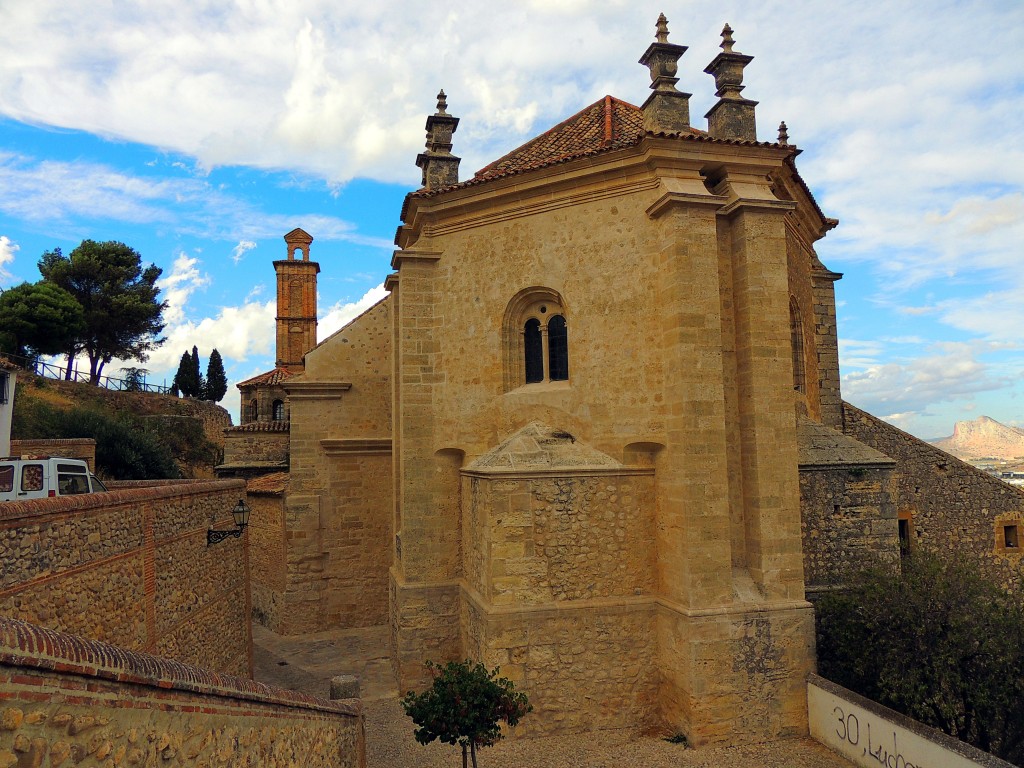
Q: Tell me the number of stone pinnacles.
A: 4